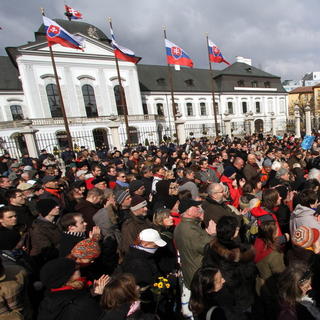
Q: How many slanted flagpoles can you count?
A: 4